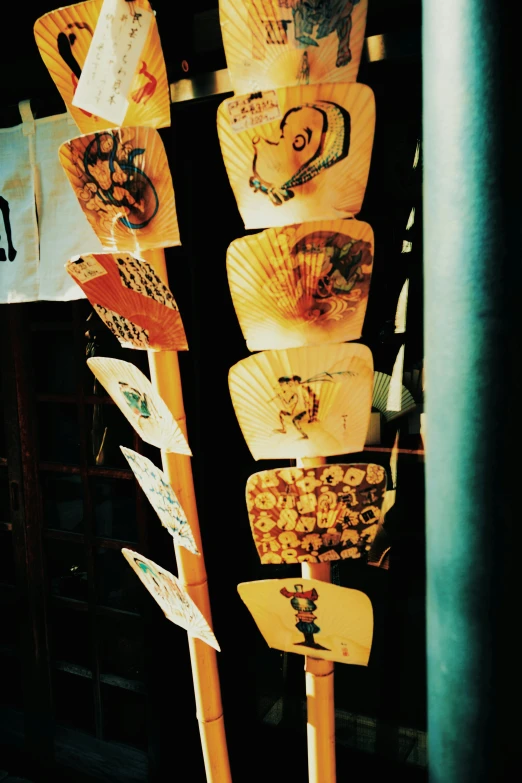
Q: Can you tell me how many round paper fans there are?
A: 12